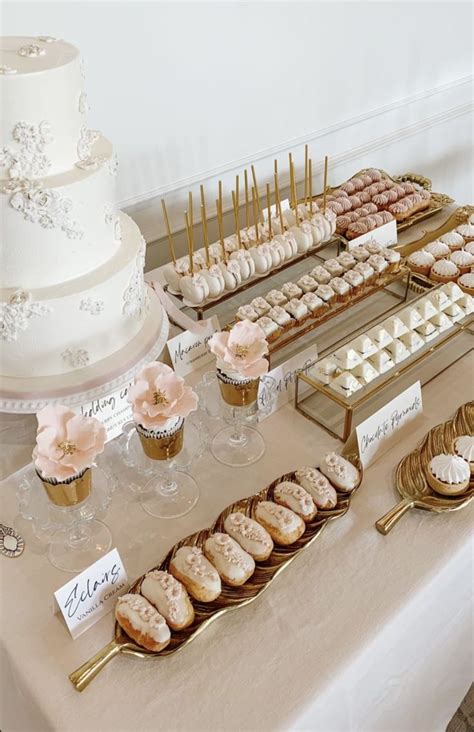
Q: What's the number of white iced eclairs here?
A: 9